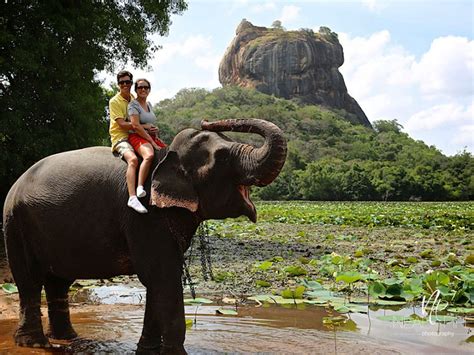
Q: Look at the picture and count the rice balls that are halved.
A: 0